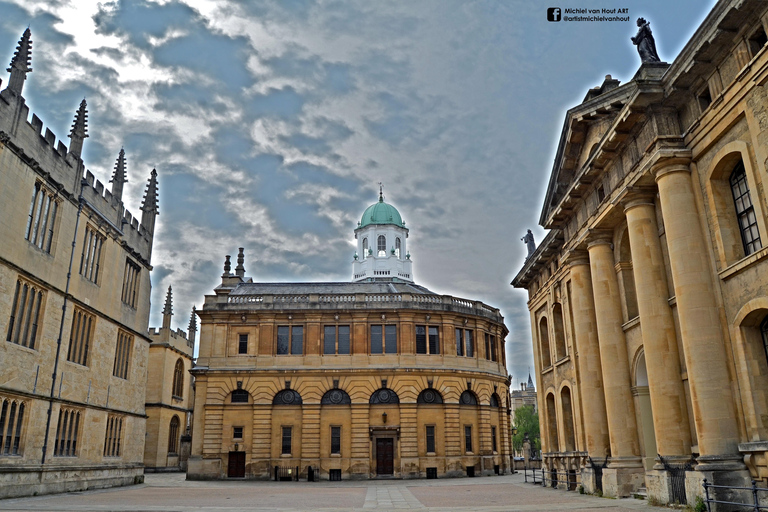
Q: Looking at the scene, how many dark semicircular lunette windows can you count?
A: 6